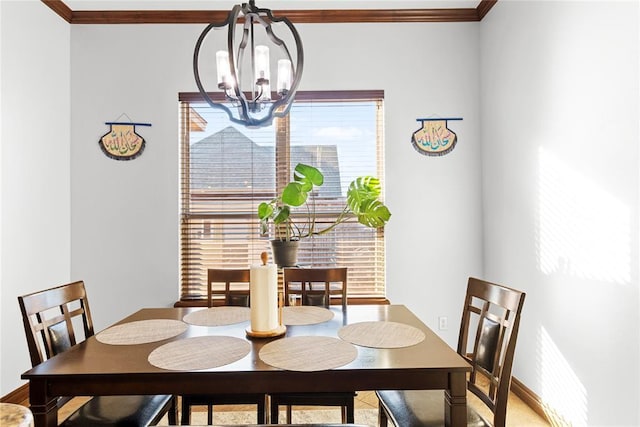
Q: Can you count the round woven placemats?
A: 6